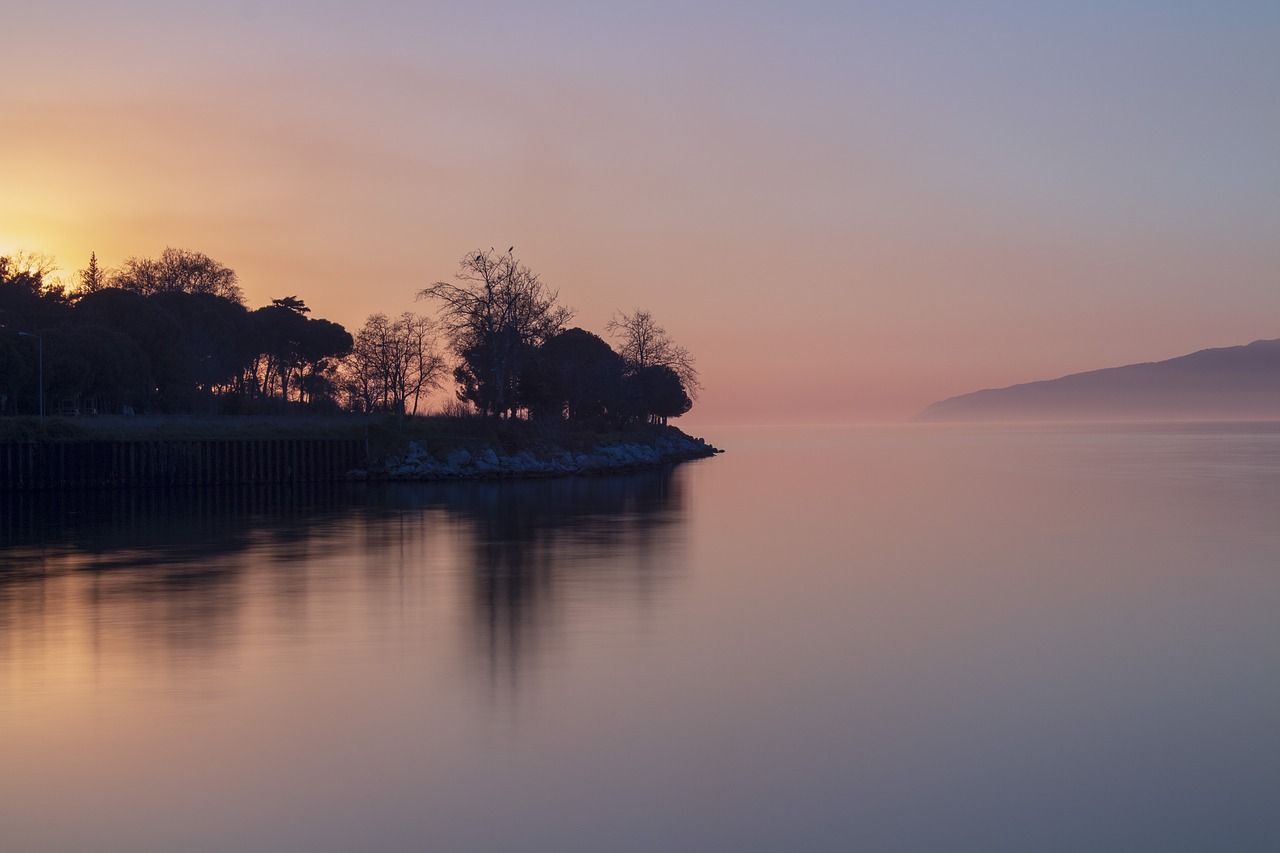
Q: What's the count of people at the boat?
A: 0